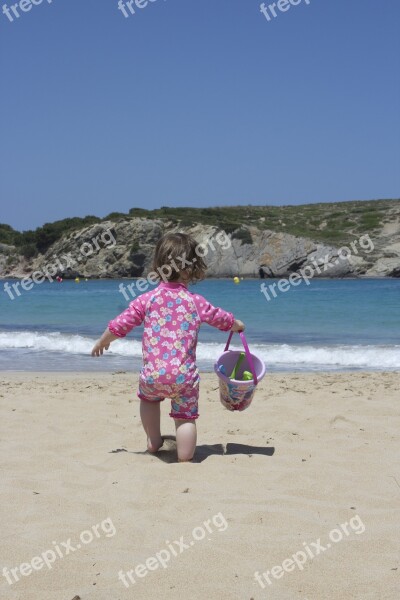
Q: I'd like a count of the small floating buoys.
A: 3